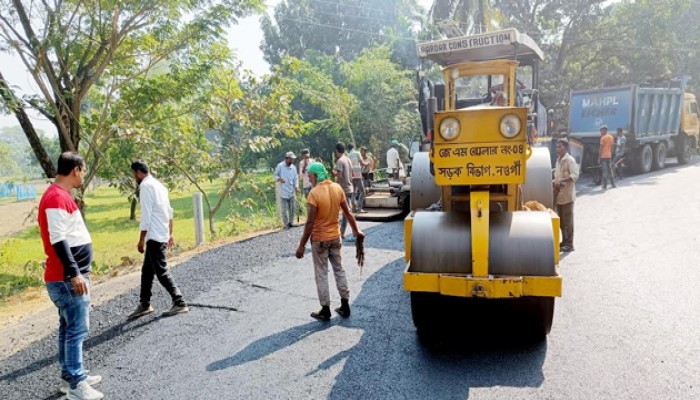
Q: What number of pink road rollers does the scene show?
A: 0